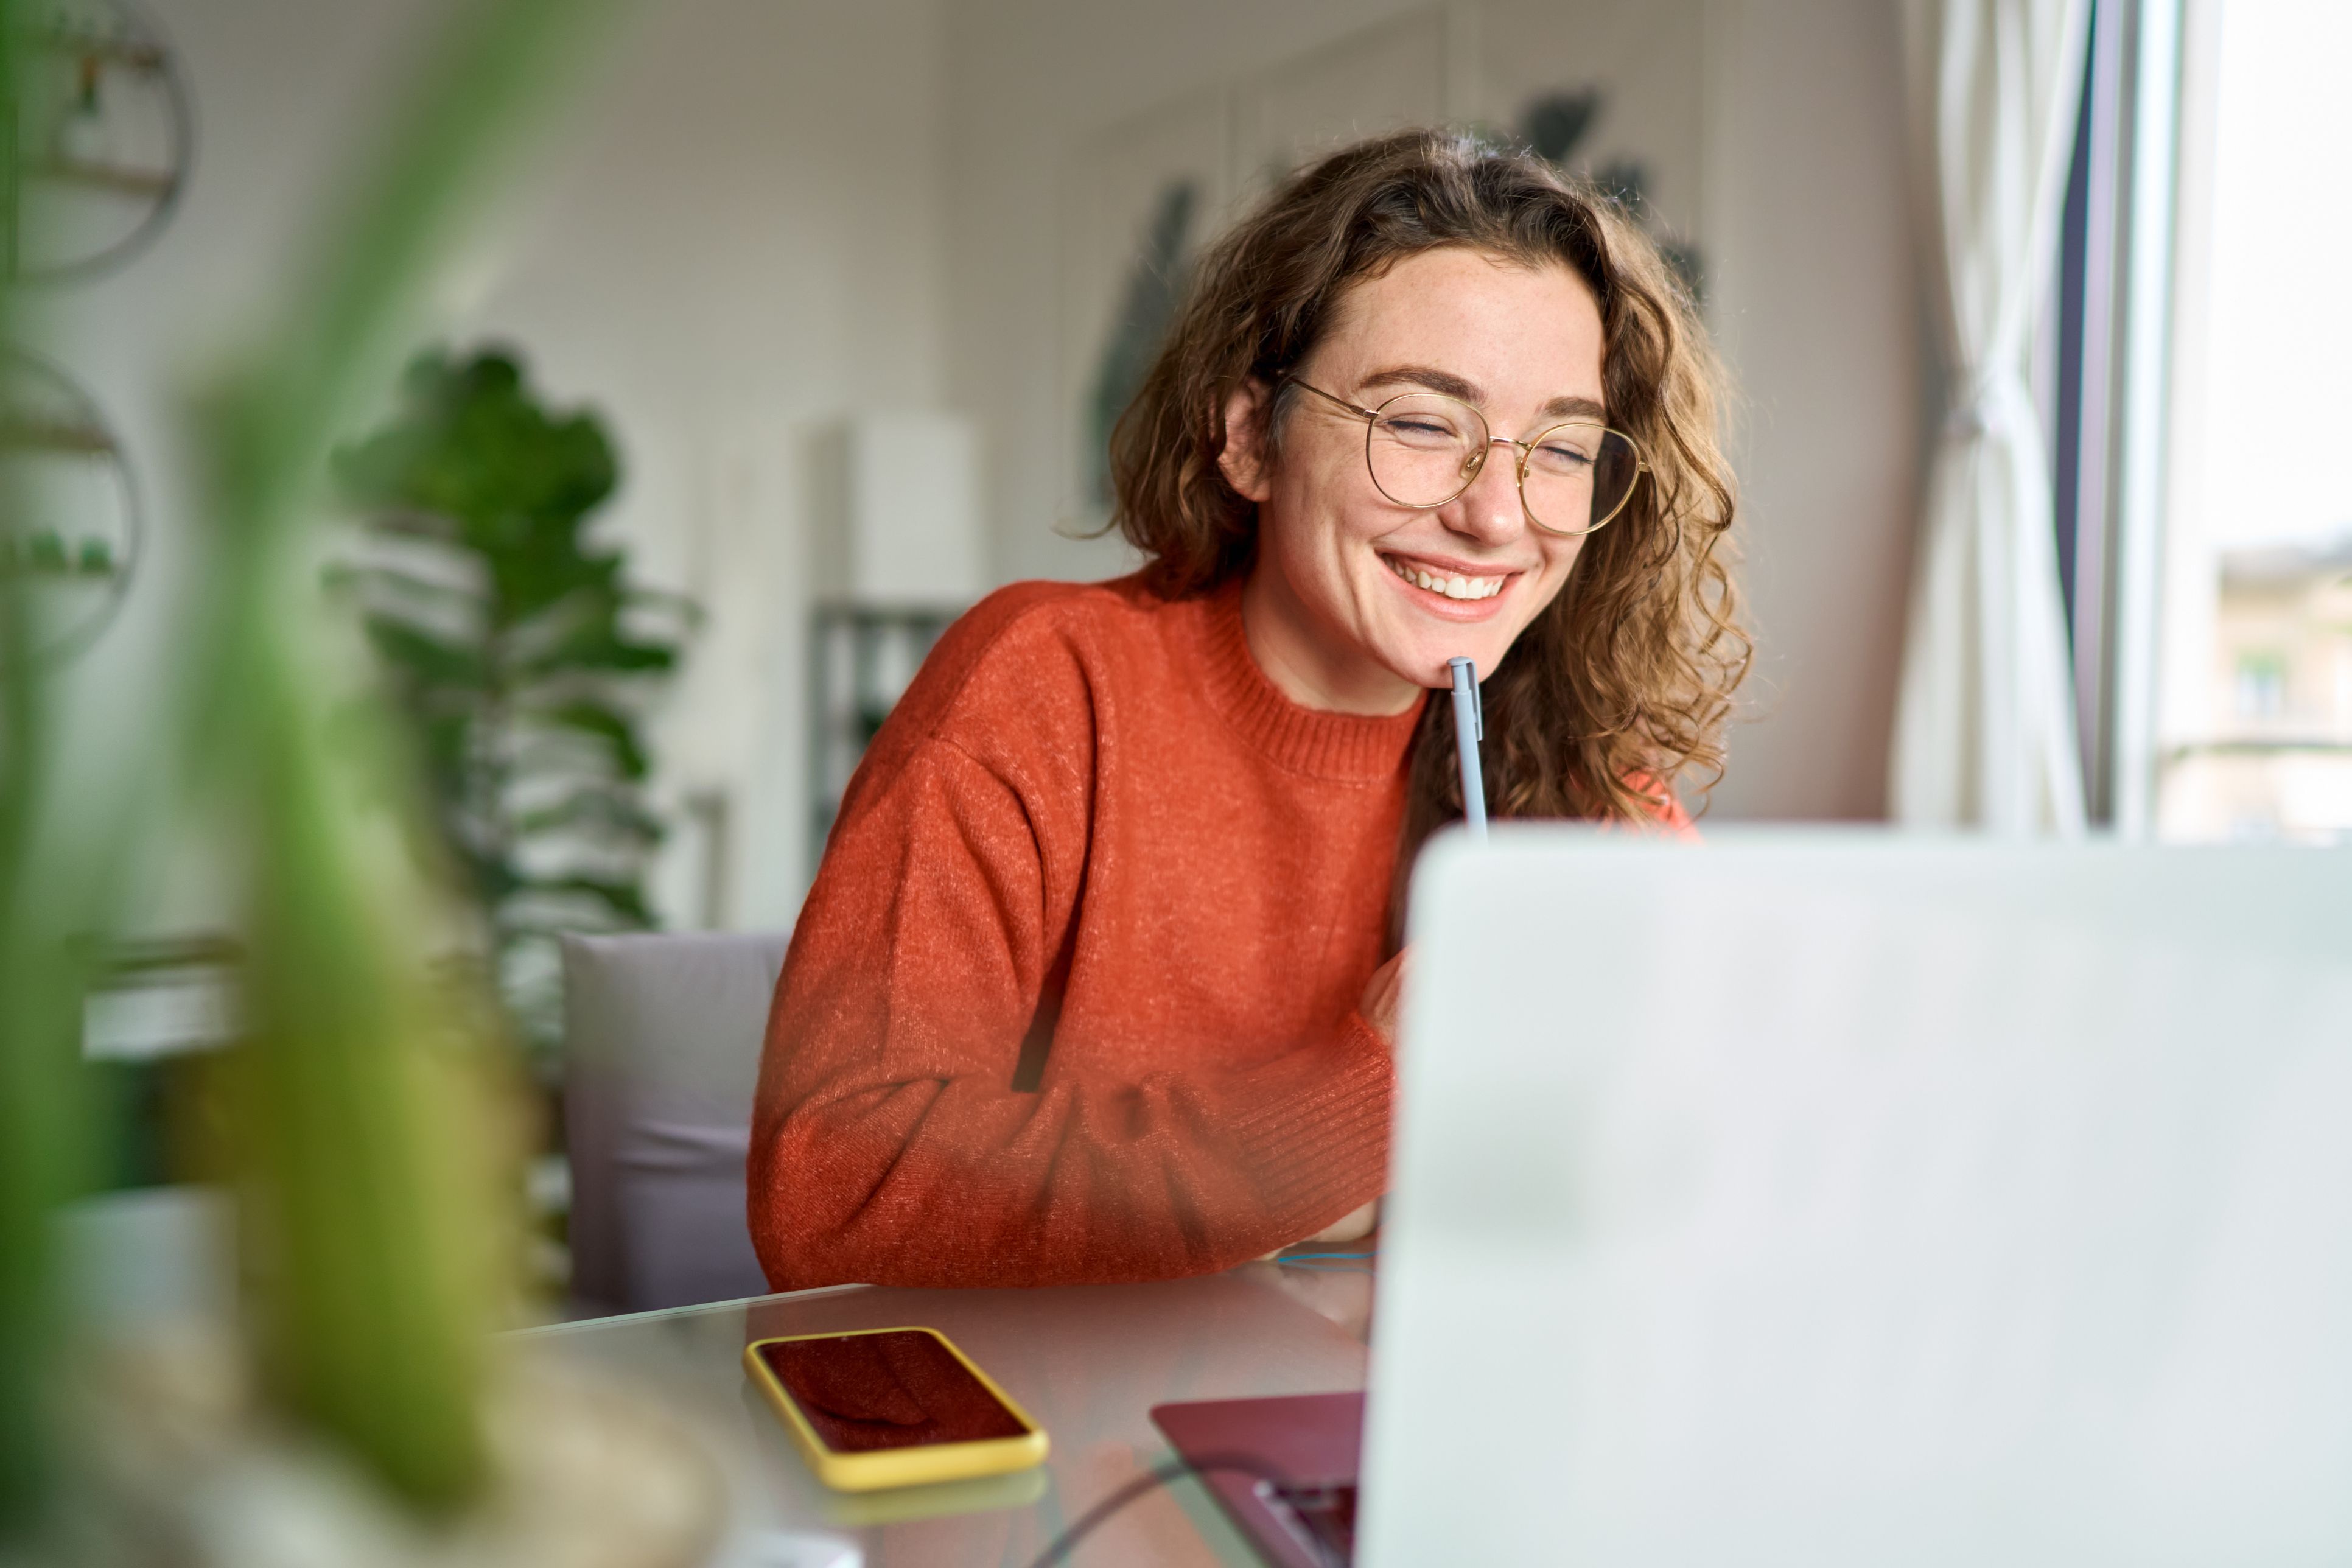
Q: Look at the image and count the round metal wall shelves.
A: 2